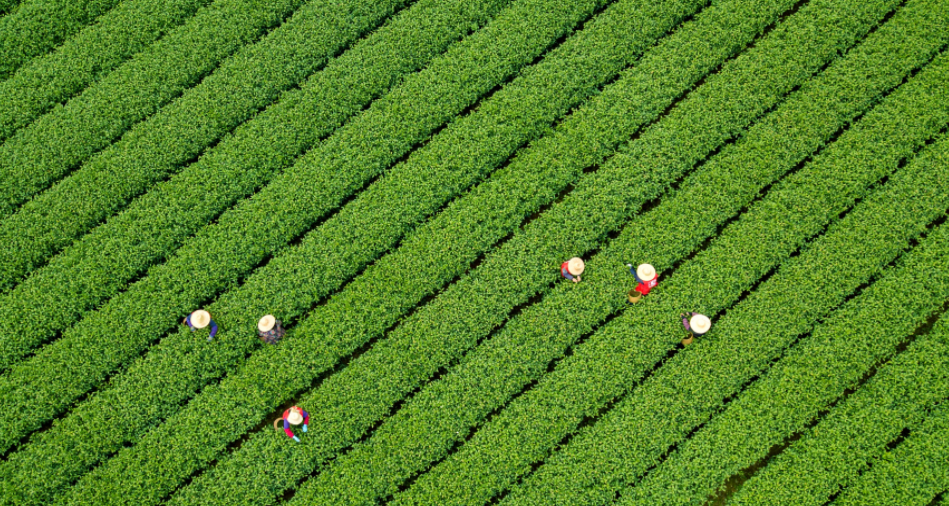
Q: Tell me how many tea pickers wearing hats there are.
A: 6